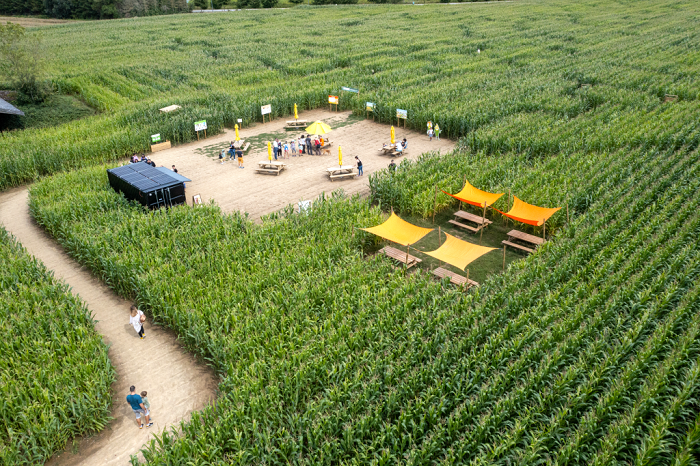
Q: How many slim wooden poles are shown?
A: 12